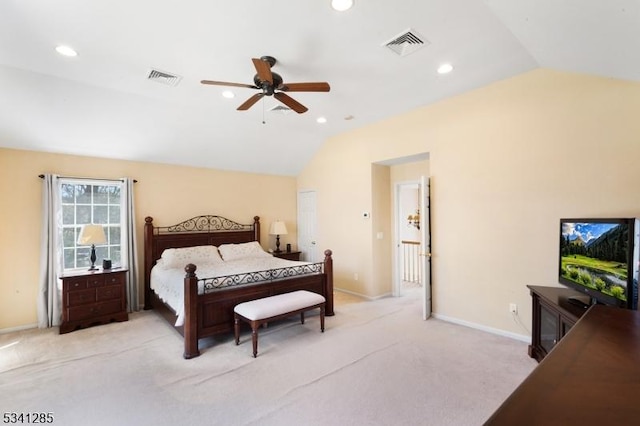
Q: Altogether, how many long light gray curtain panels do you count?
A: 2